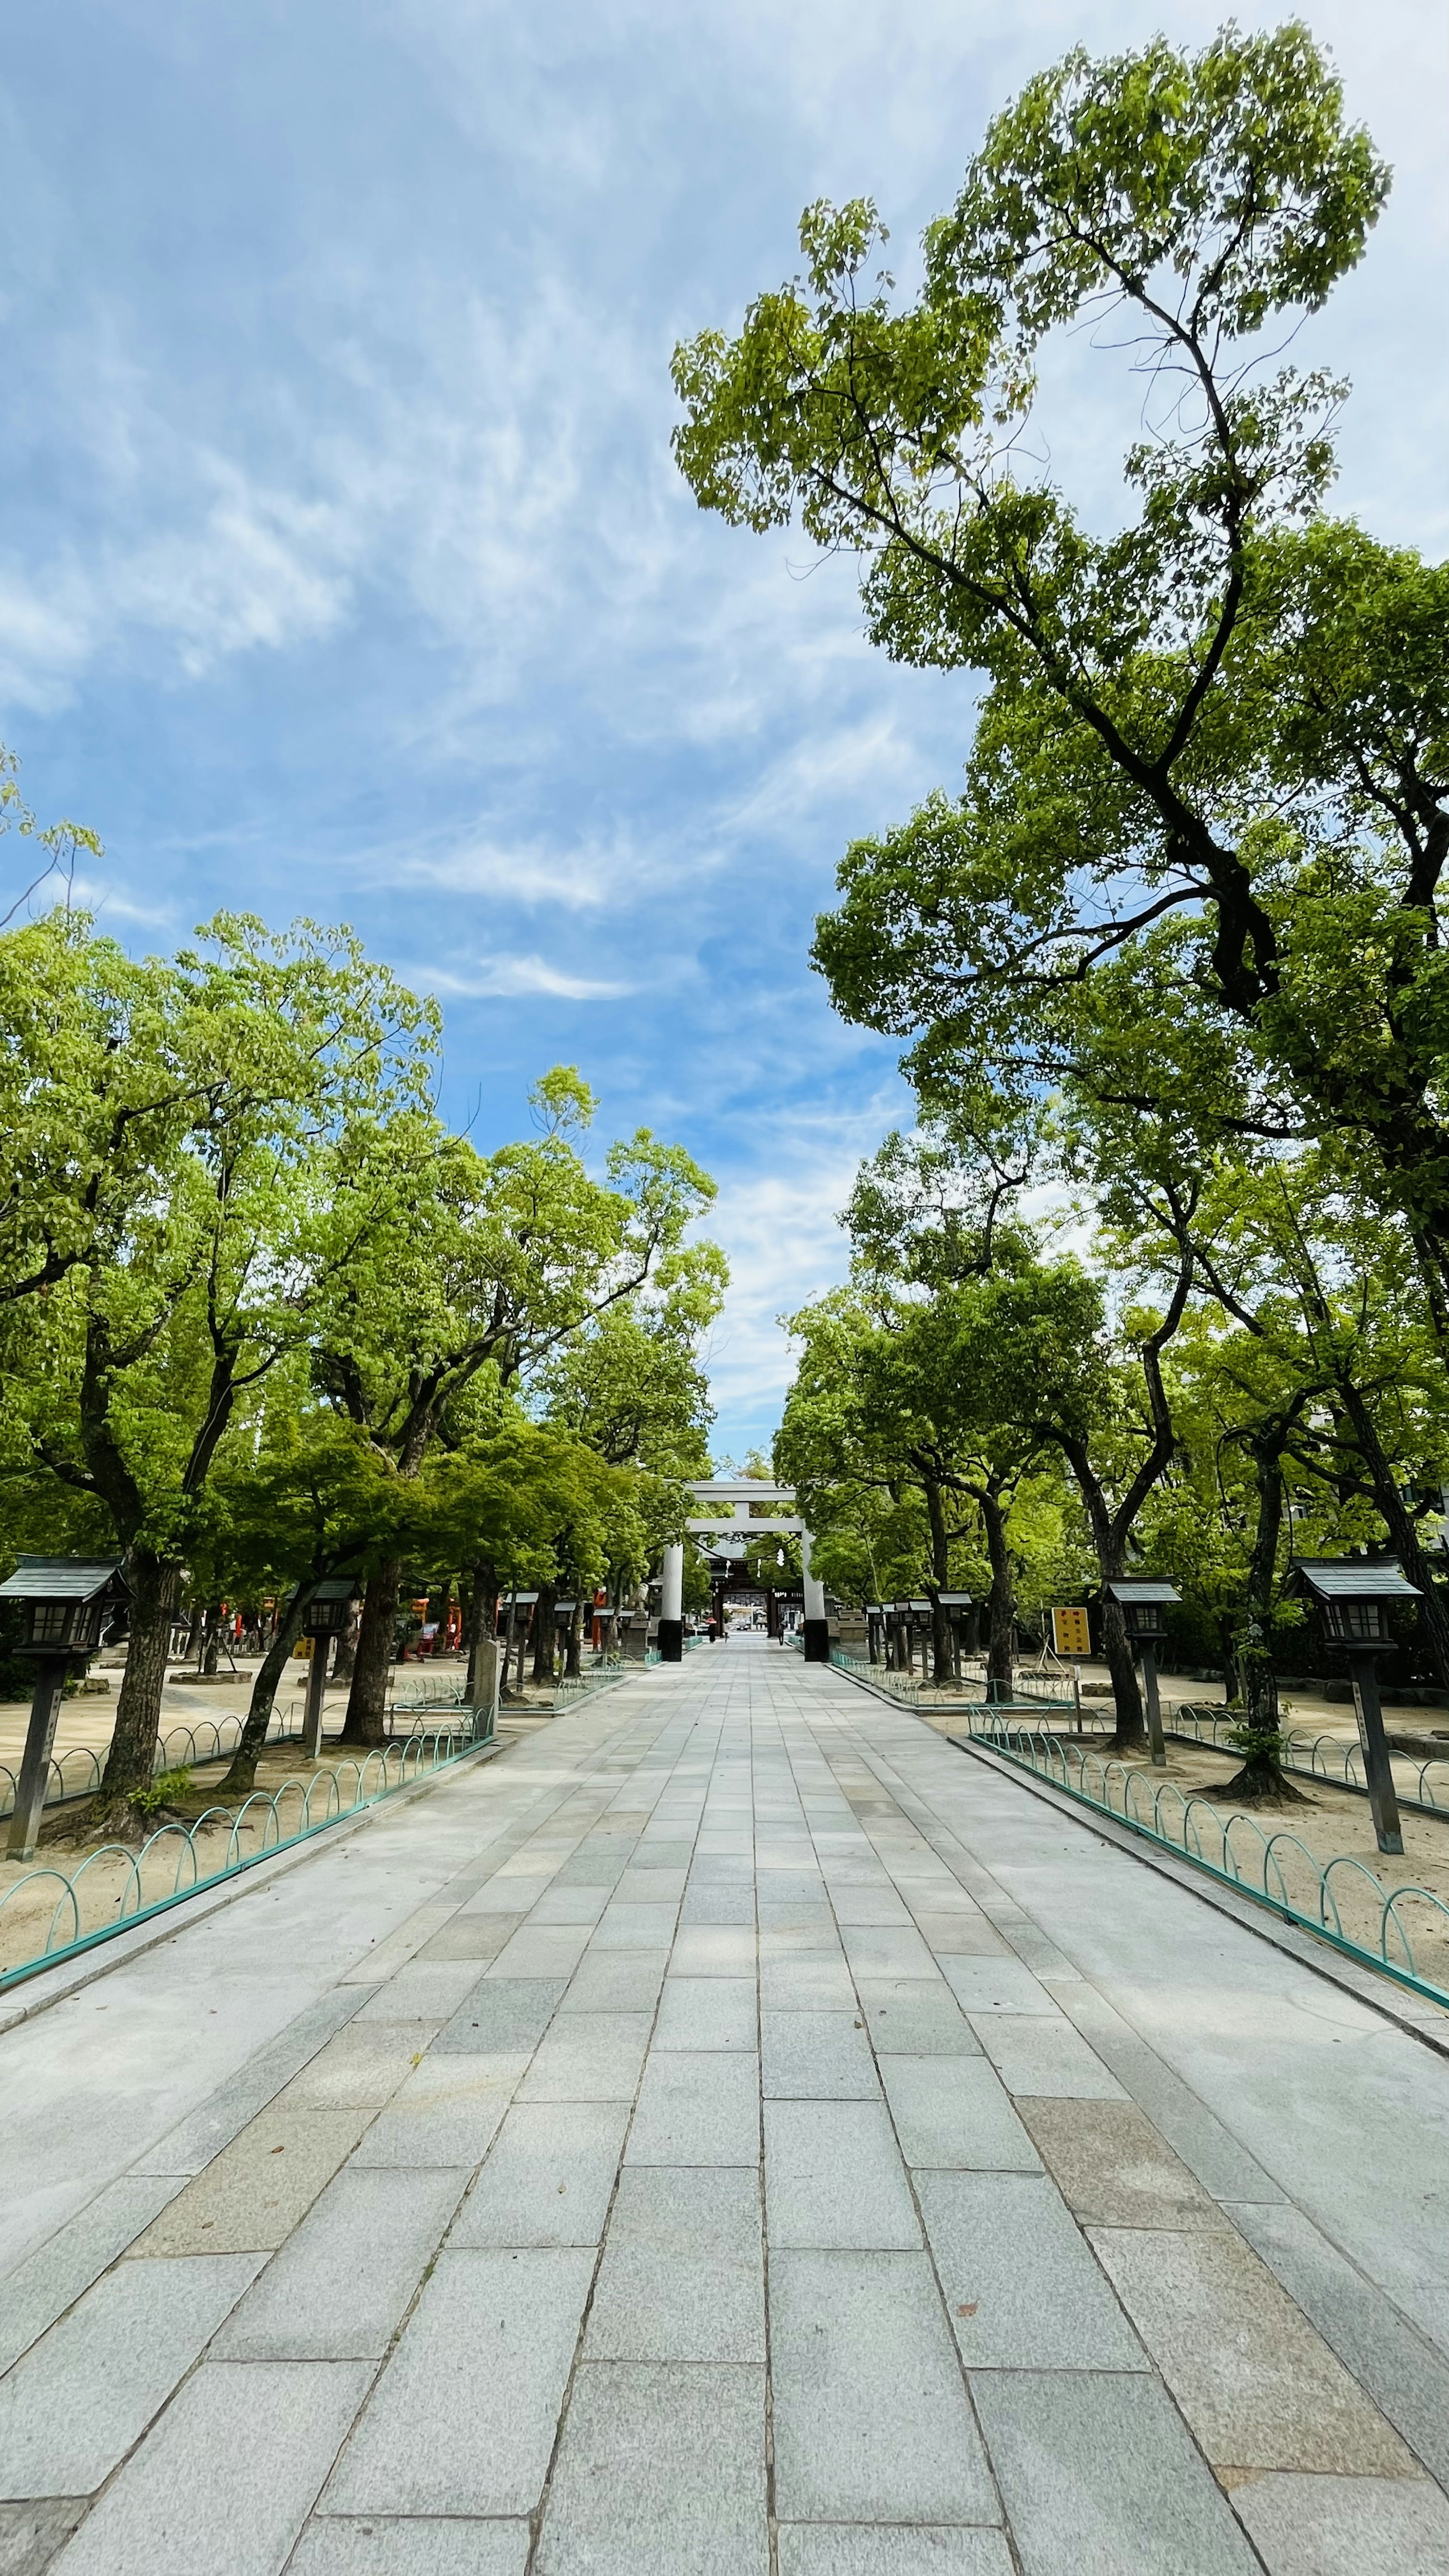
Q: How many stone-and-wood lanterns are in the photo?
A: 13